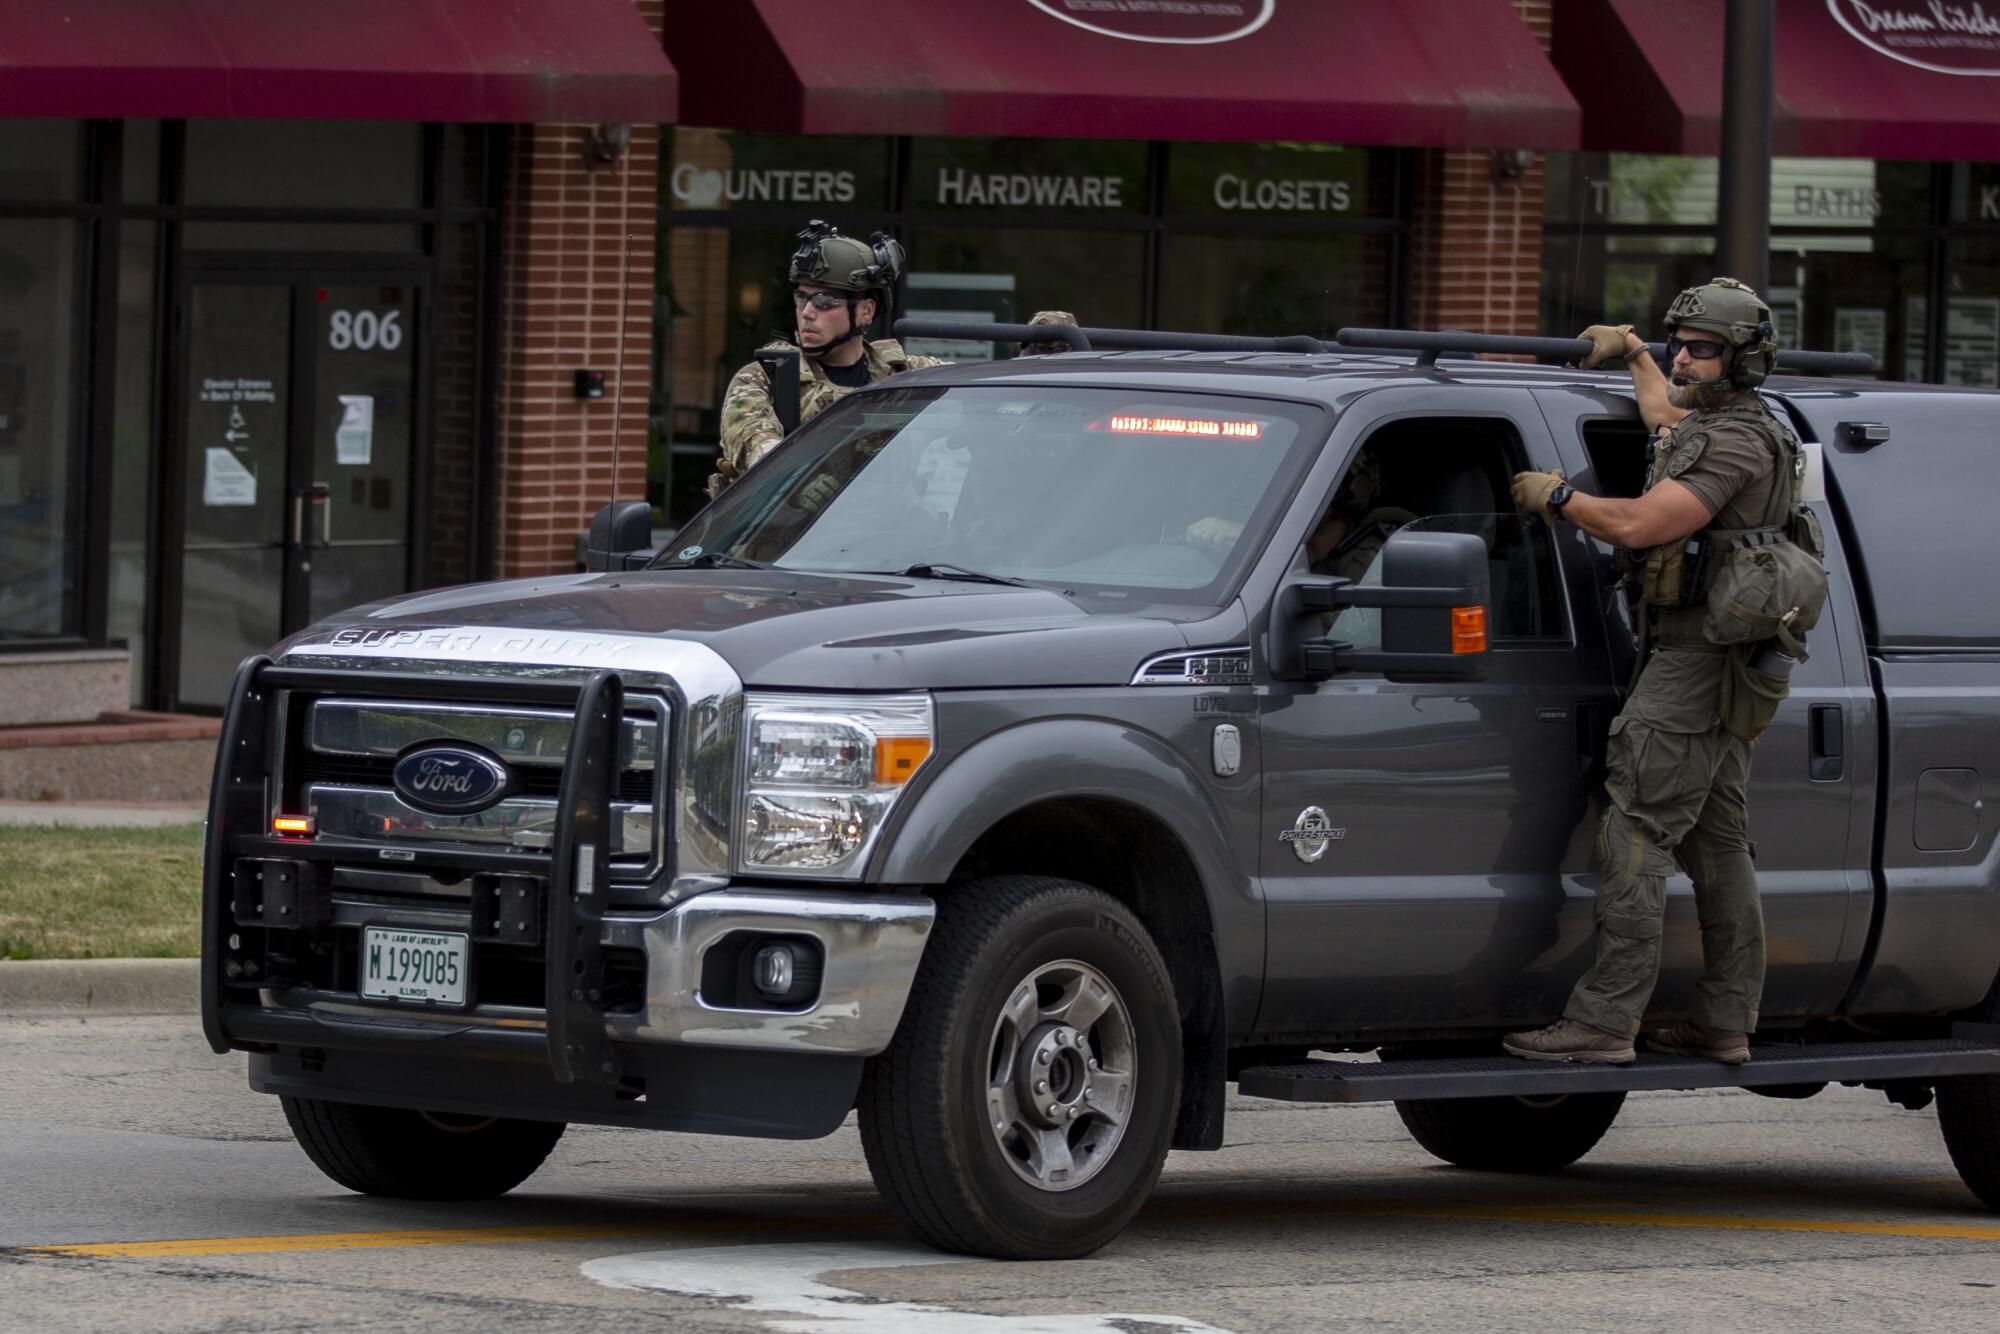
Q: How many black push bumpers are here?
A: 1